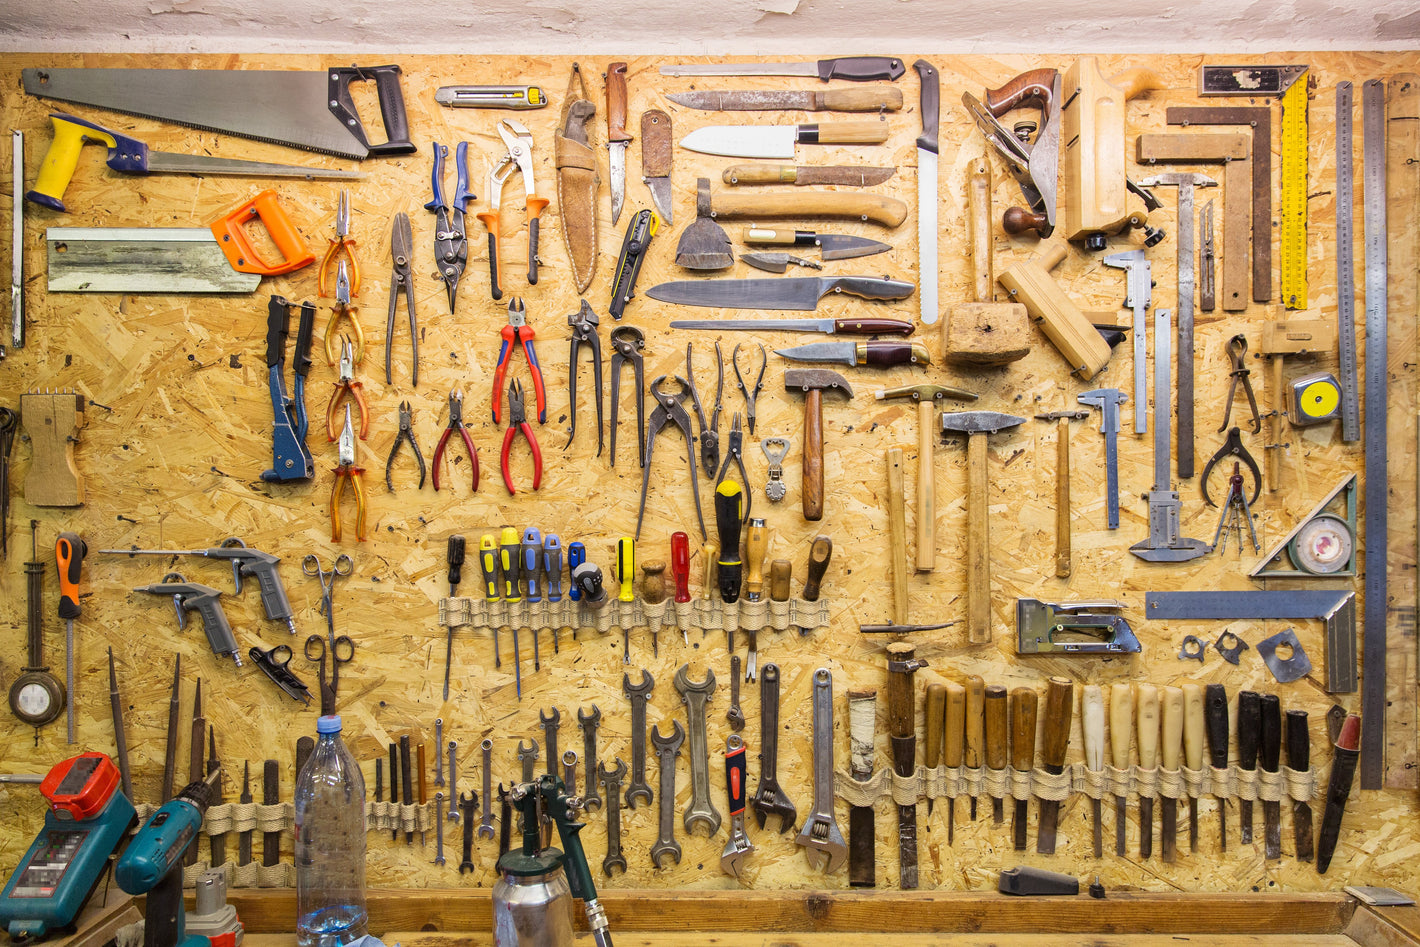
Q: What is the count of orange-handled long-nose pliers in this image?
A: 4